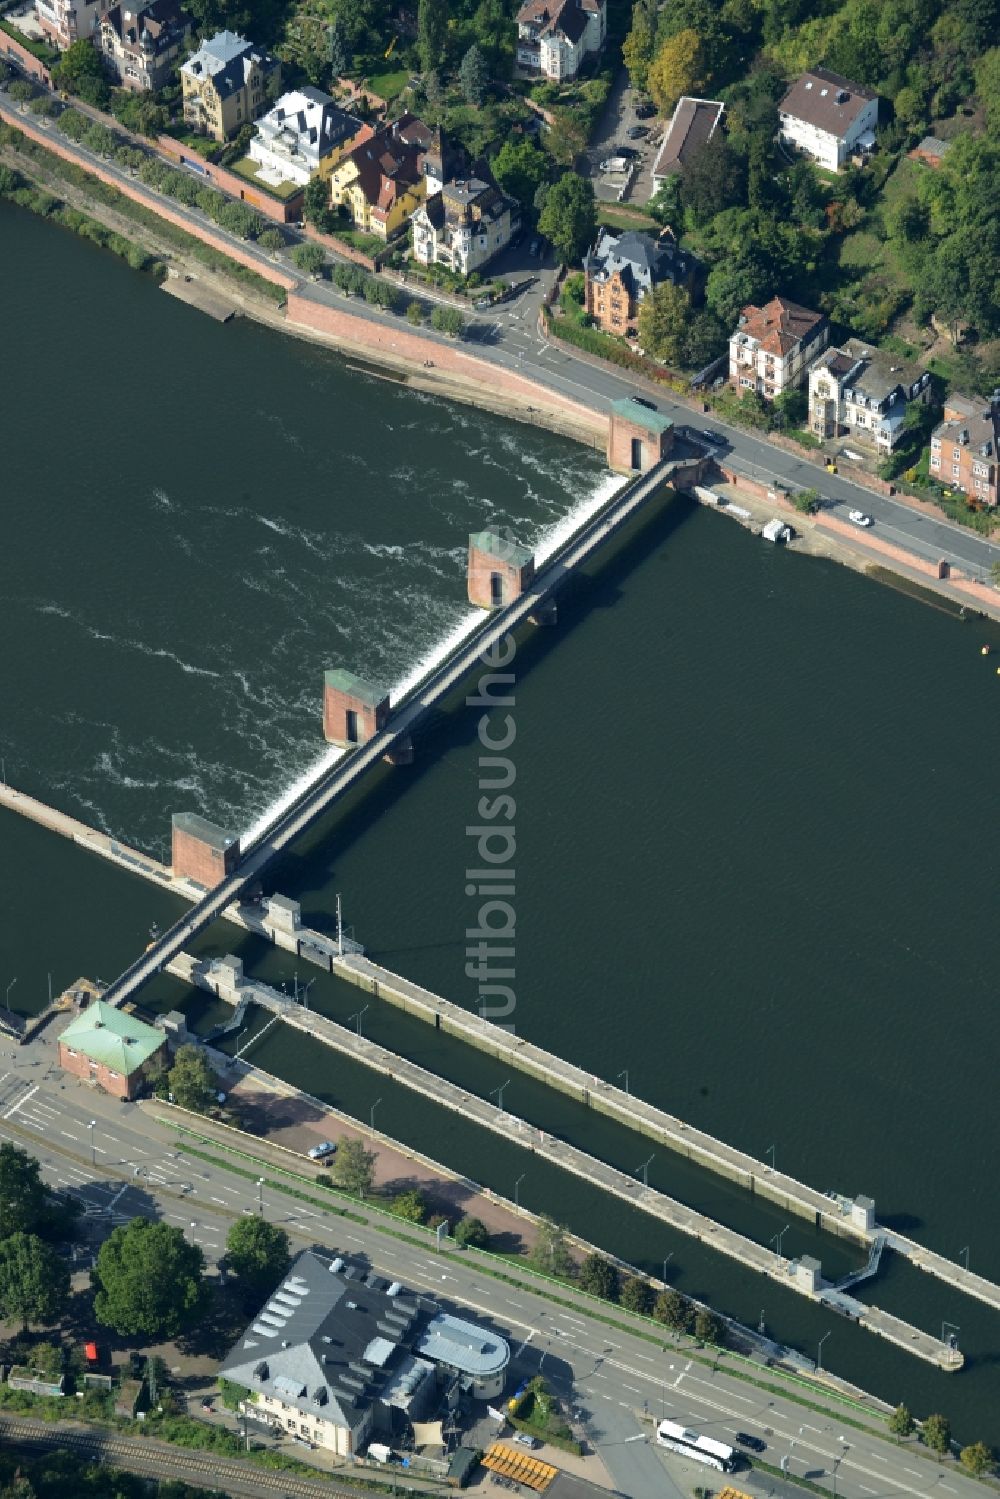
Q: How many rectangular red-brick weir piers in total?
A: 4